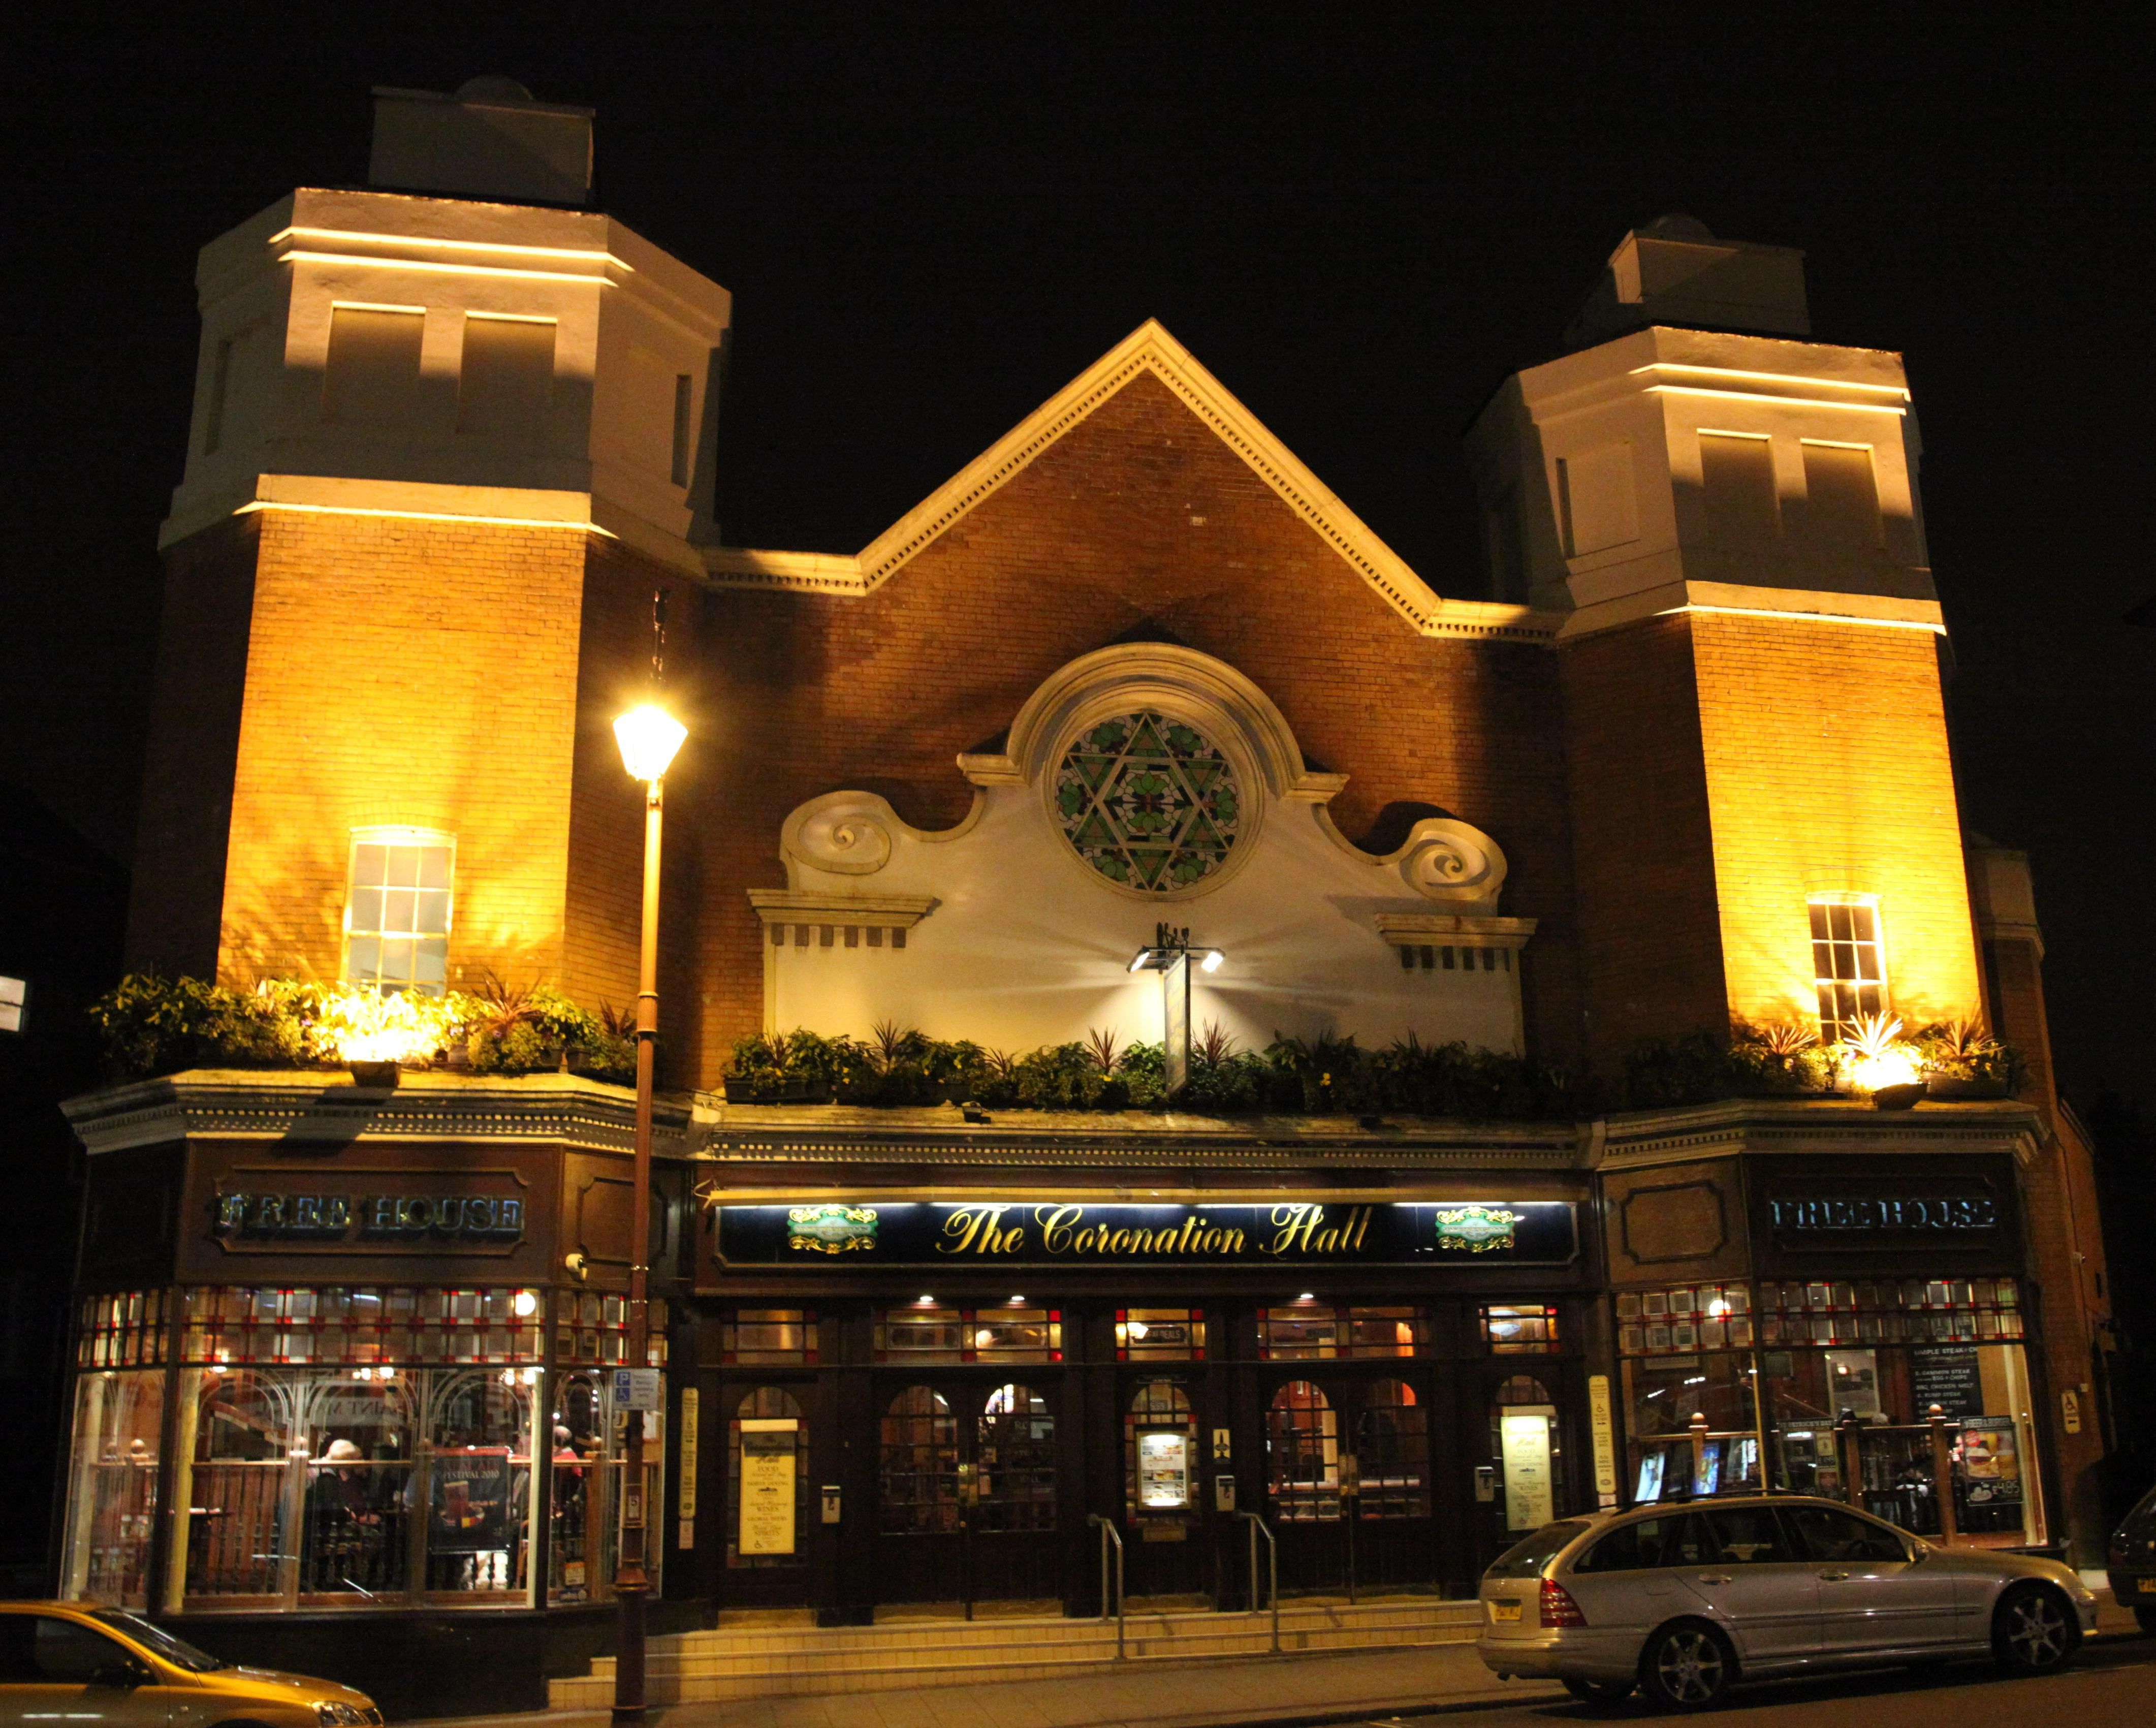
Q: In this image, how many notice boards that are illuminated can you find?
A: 3